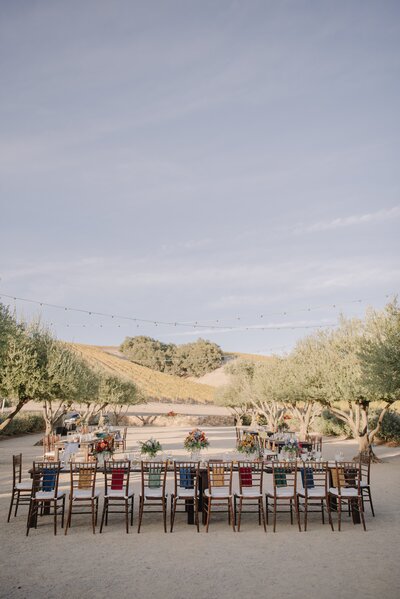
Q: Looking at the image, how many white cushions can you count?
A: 12